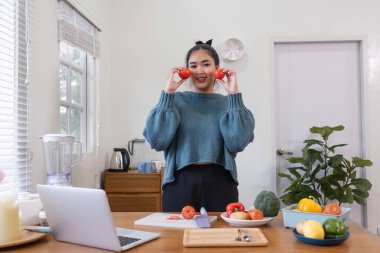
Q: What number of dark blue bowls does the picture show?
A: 1